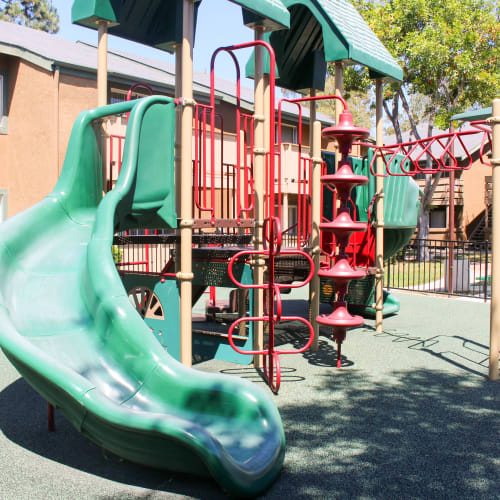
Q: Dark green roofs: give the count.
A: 2